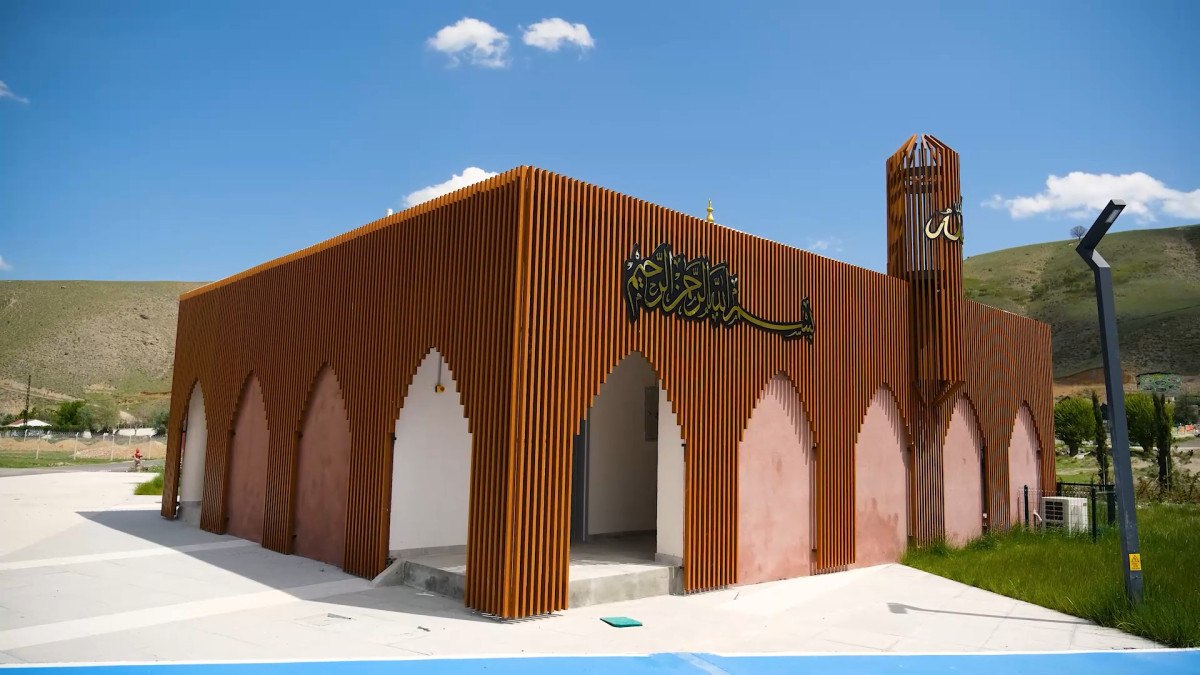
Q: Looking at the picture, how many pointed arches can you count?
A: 9